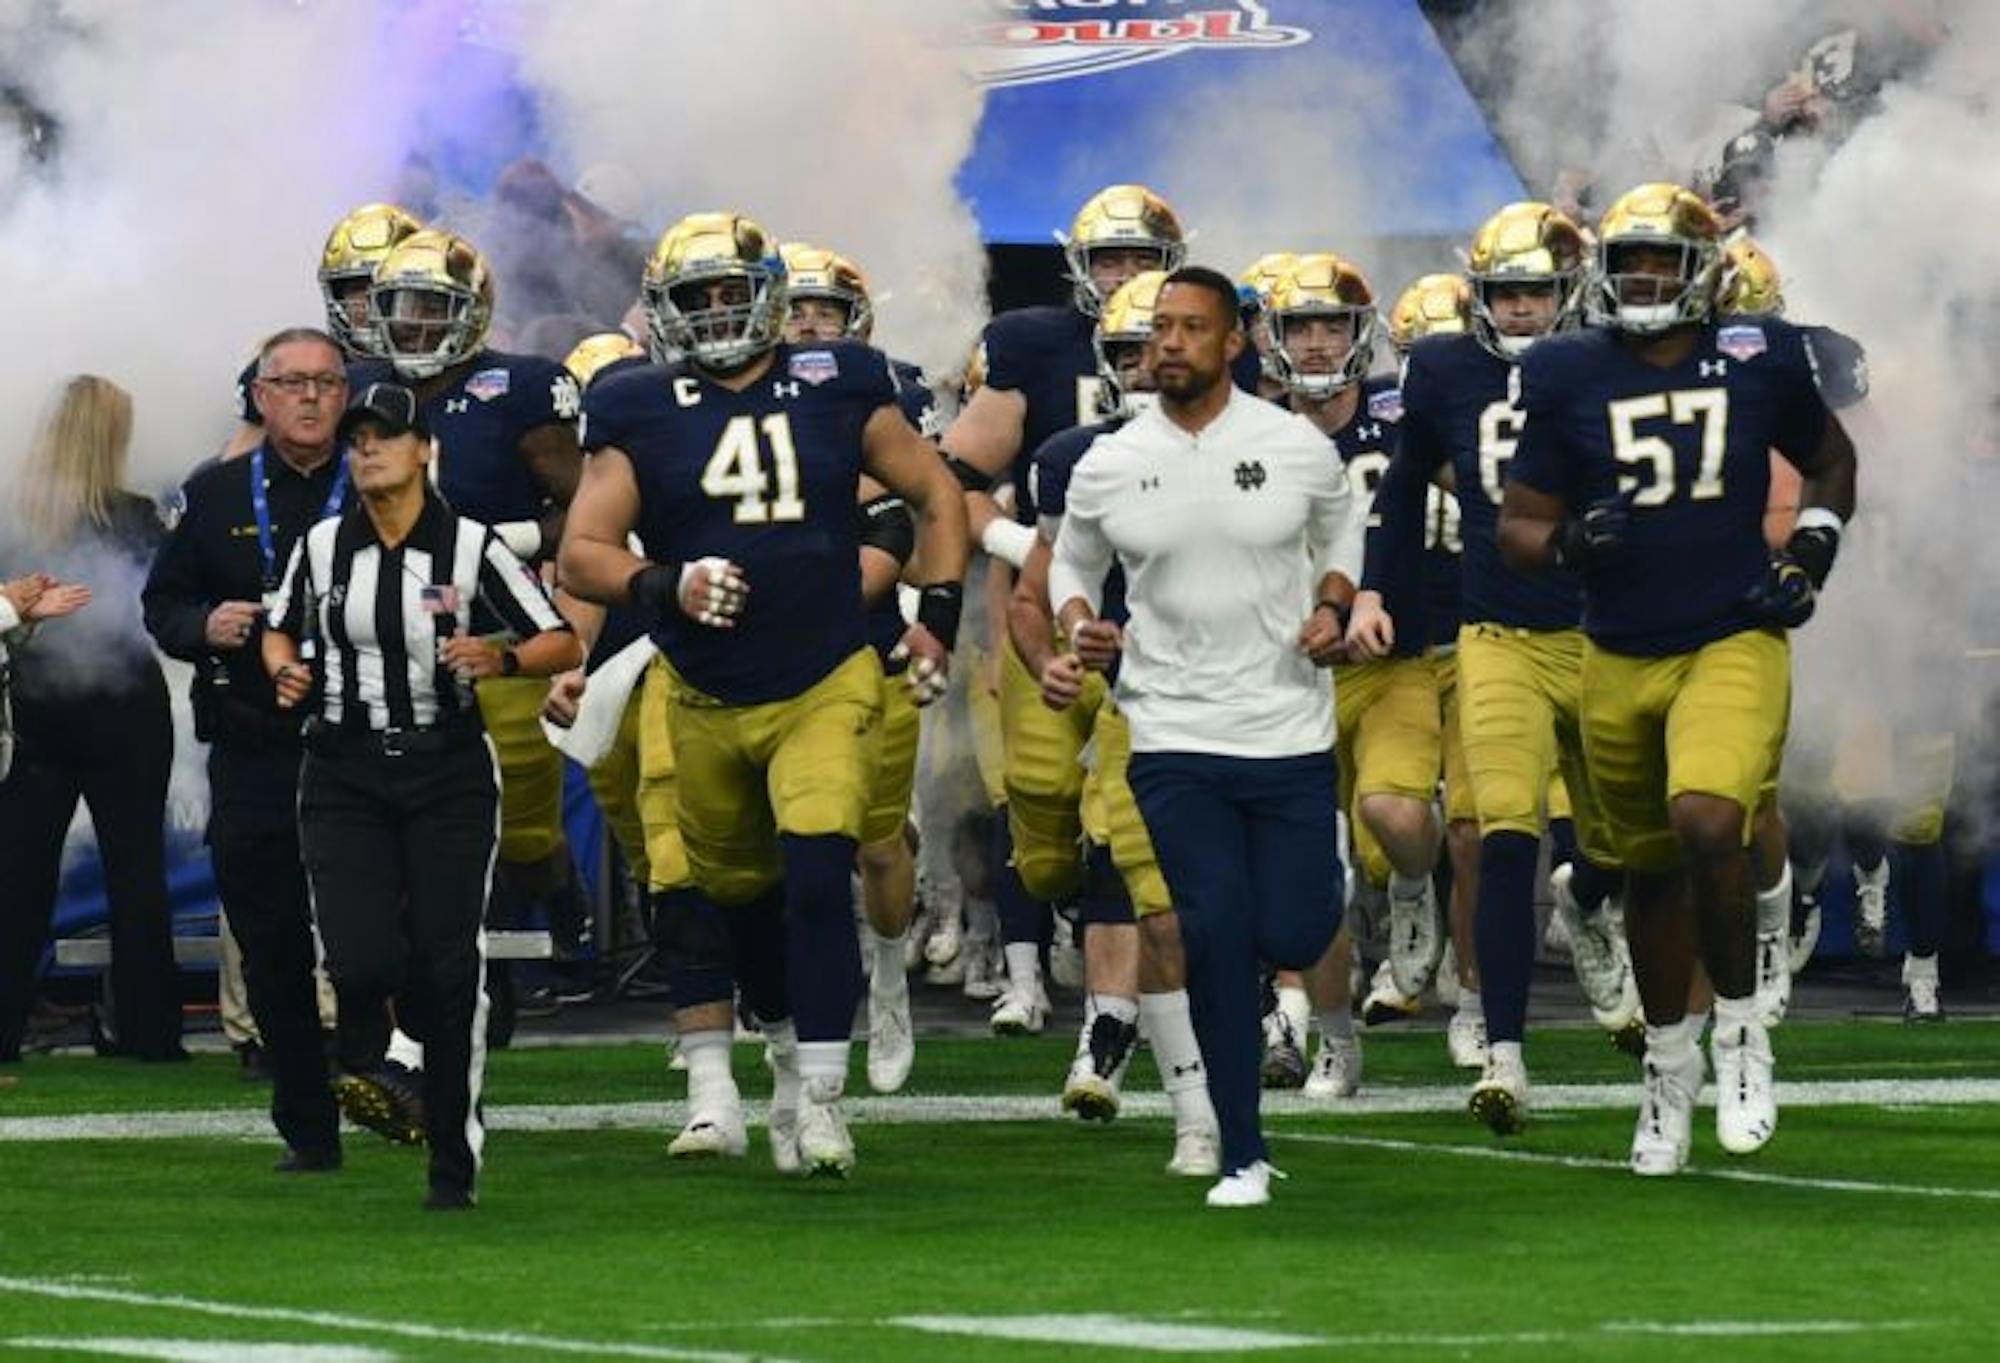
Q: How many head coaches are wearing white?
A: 1